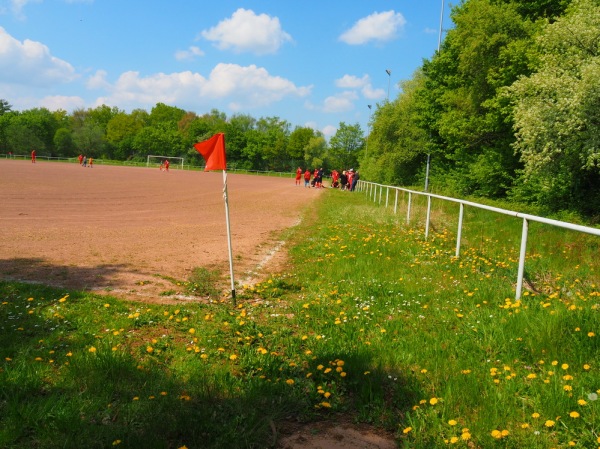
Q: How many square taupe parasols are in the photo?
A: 0